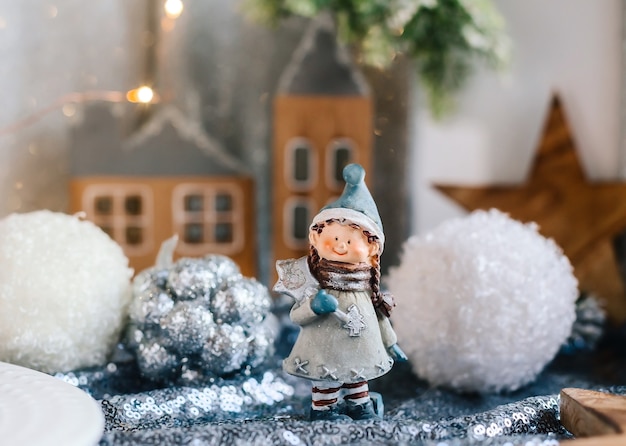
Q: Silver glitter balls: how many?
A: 1